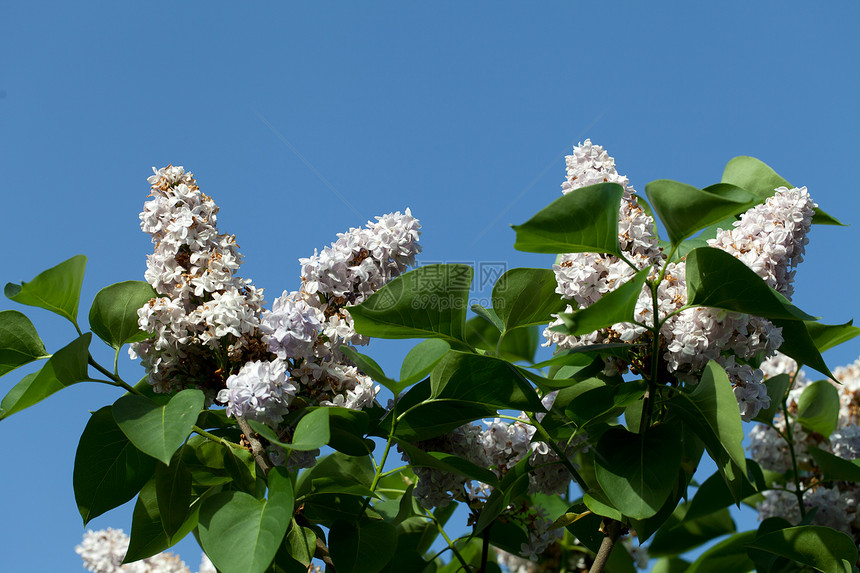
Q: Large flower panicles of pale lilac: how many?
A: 4